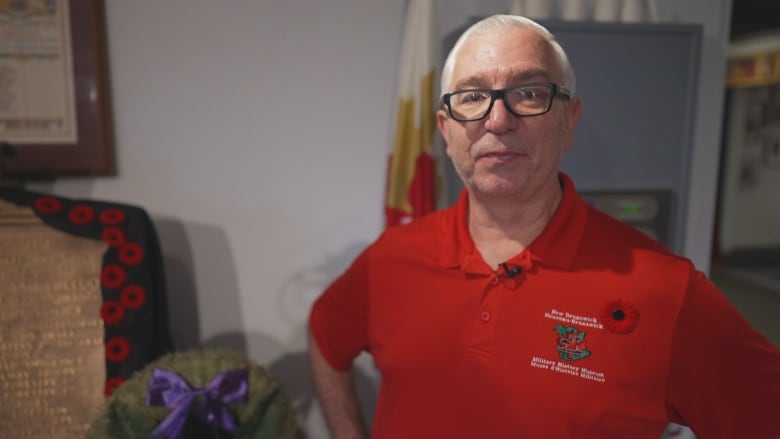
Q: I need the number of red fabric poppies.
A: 11